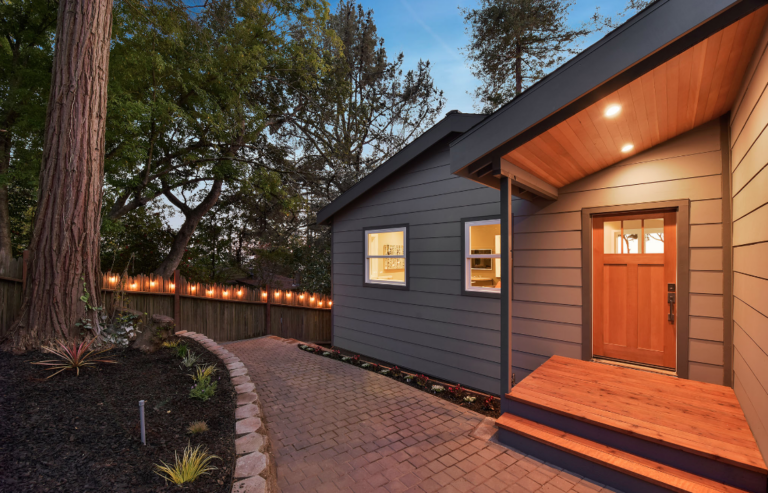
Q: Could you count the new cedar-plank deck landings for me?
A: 1